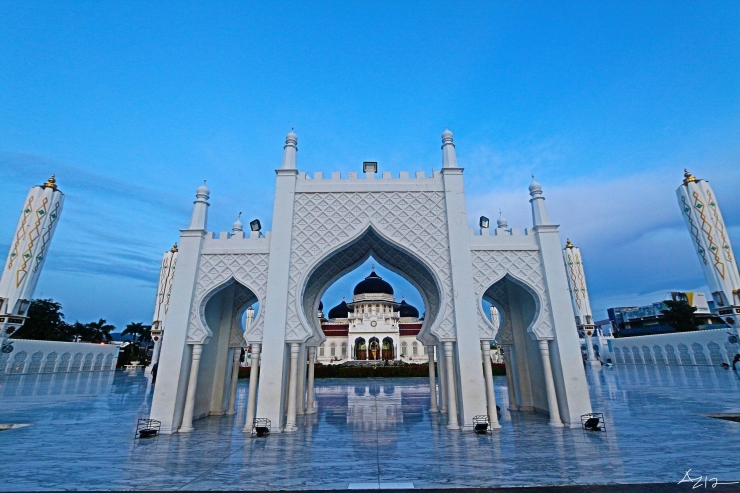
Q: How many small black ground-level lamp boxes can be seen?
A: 4